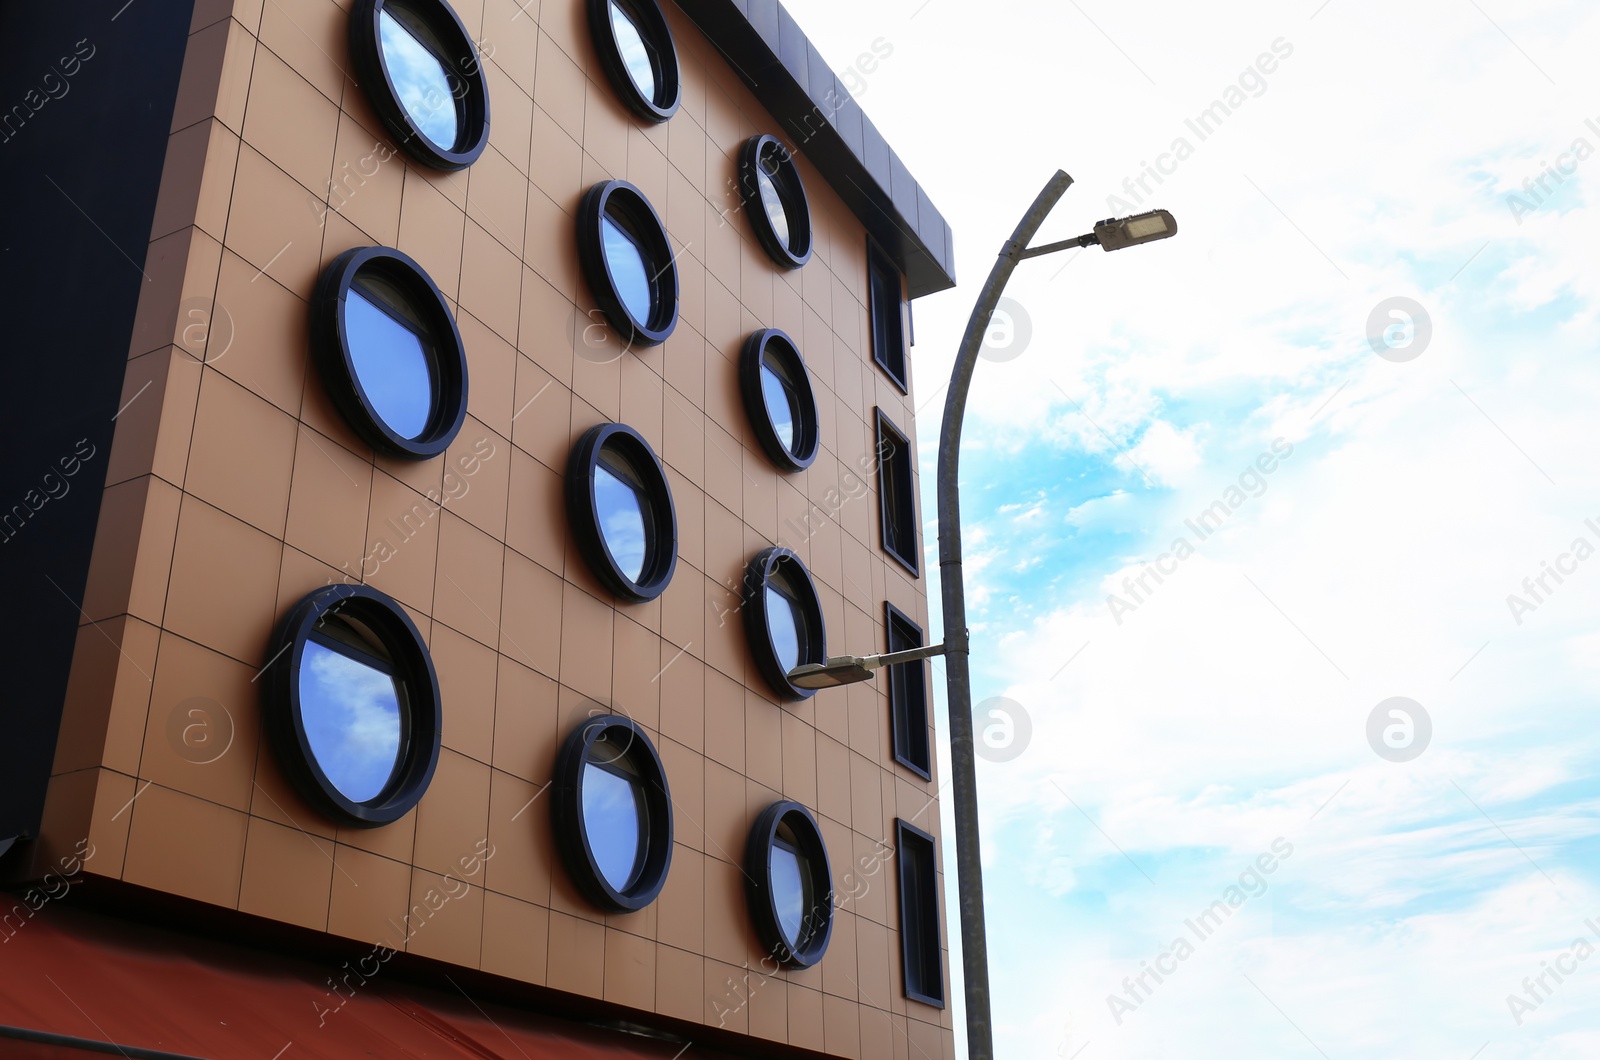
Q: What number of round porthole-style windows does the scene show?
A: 11